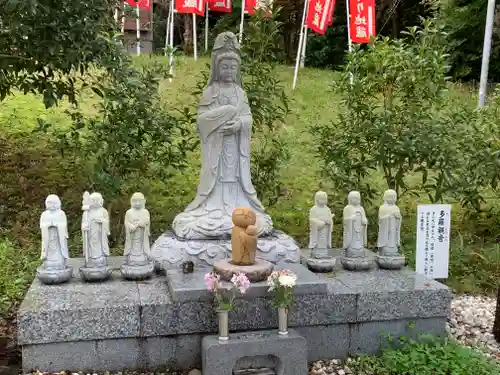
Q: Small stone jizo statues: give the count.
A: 6